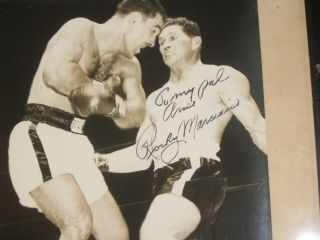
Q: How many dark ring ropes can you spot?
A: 2